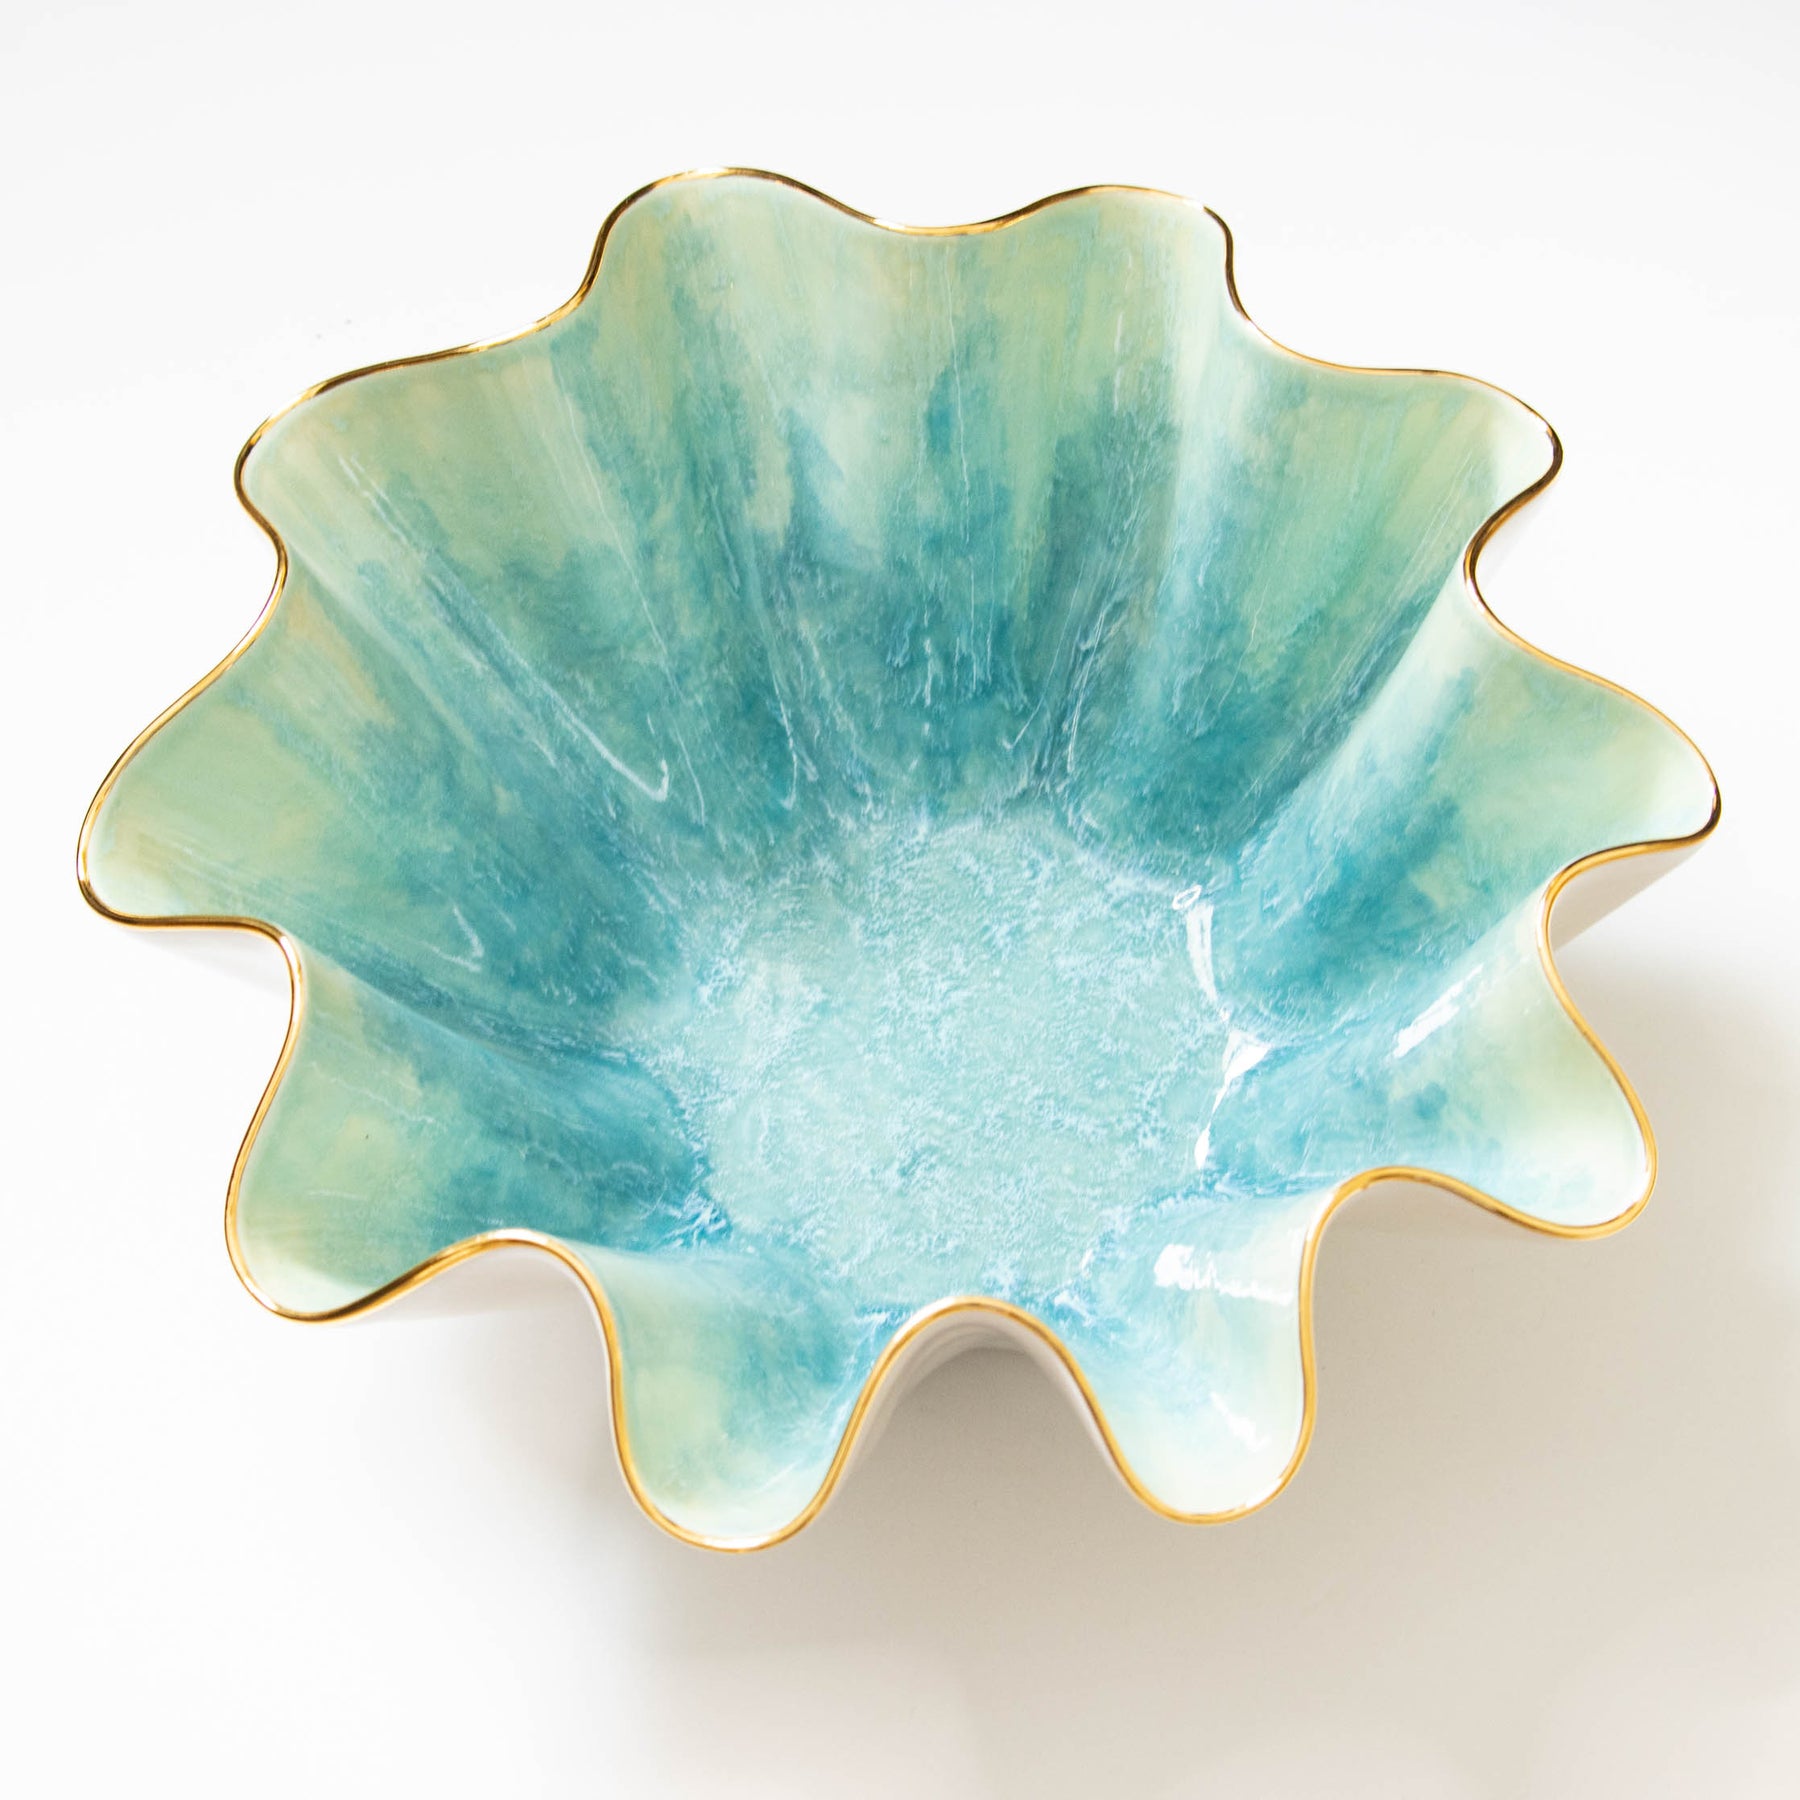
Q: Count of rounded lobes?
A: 10